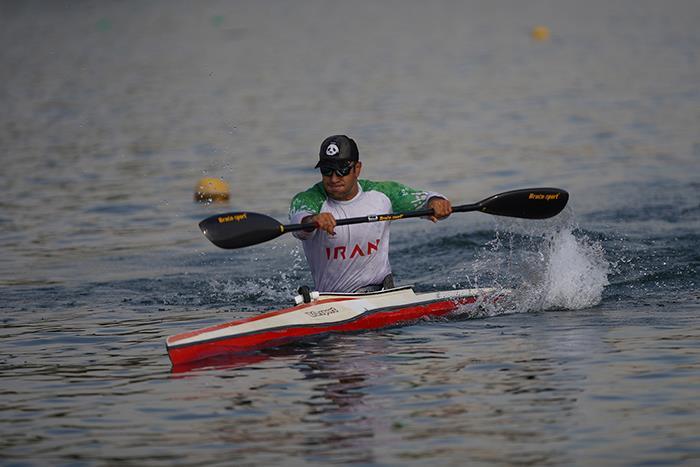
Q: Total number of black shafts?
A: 1